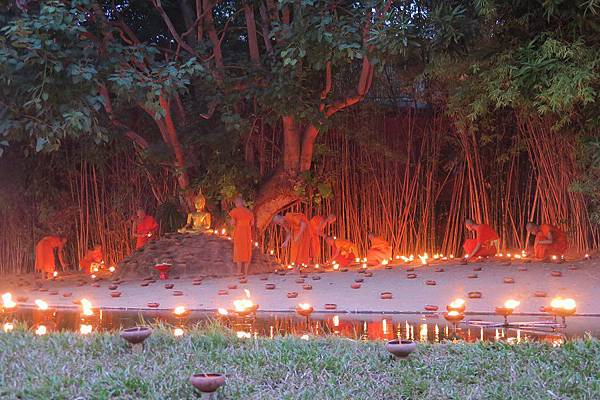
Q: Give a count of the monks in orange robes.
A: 10